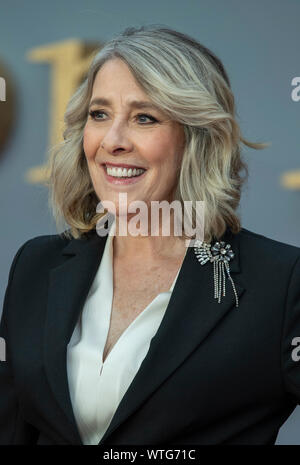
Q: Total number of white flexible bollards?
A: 0